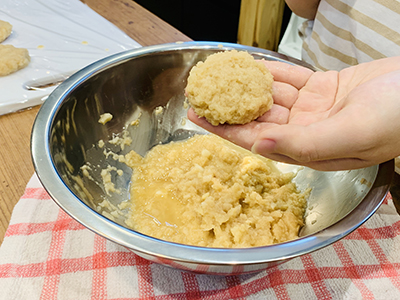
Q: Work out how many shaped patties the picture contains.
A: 3